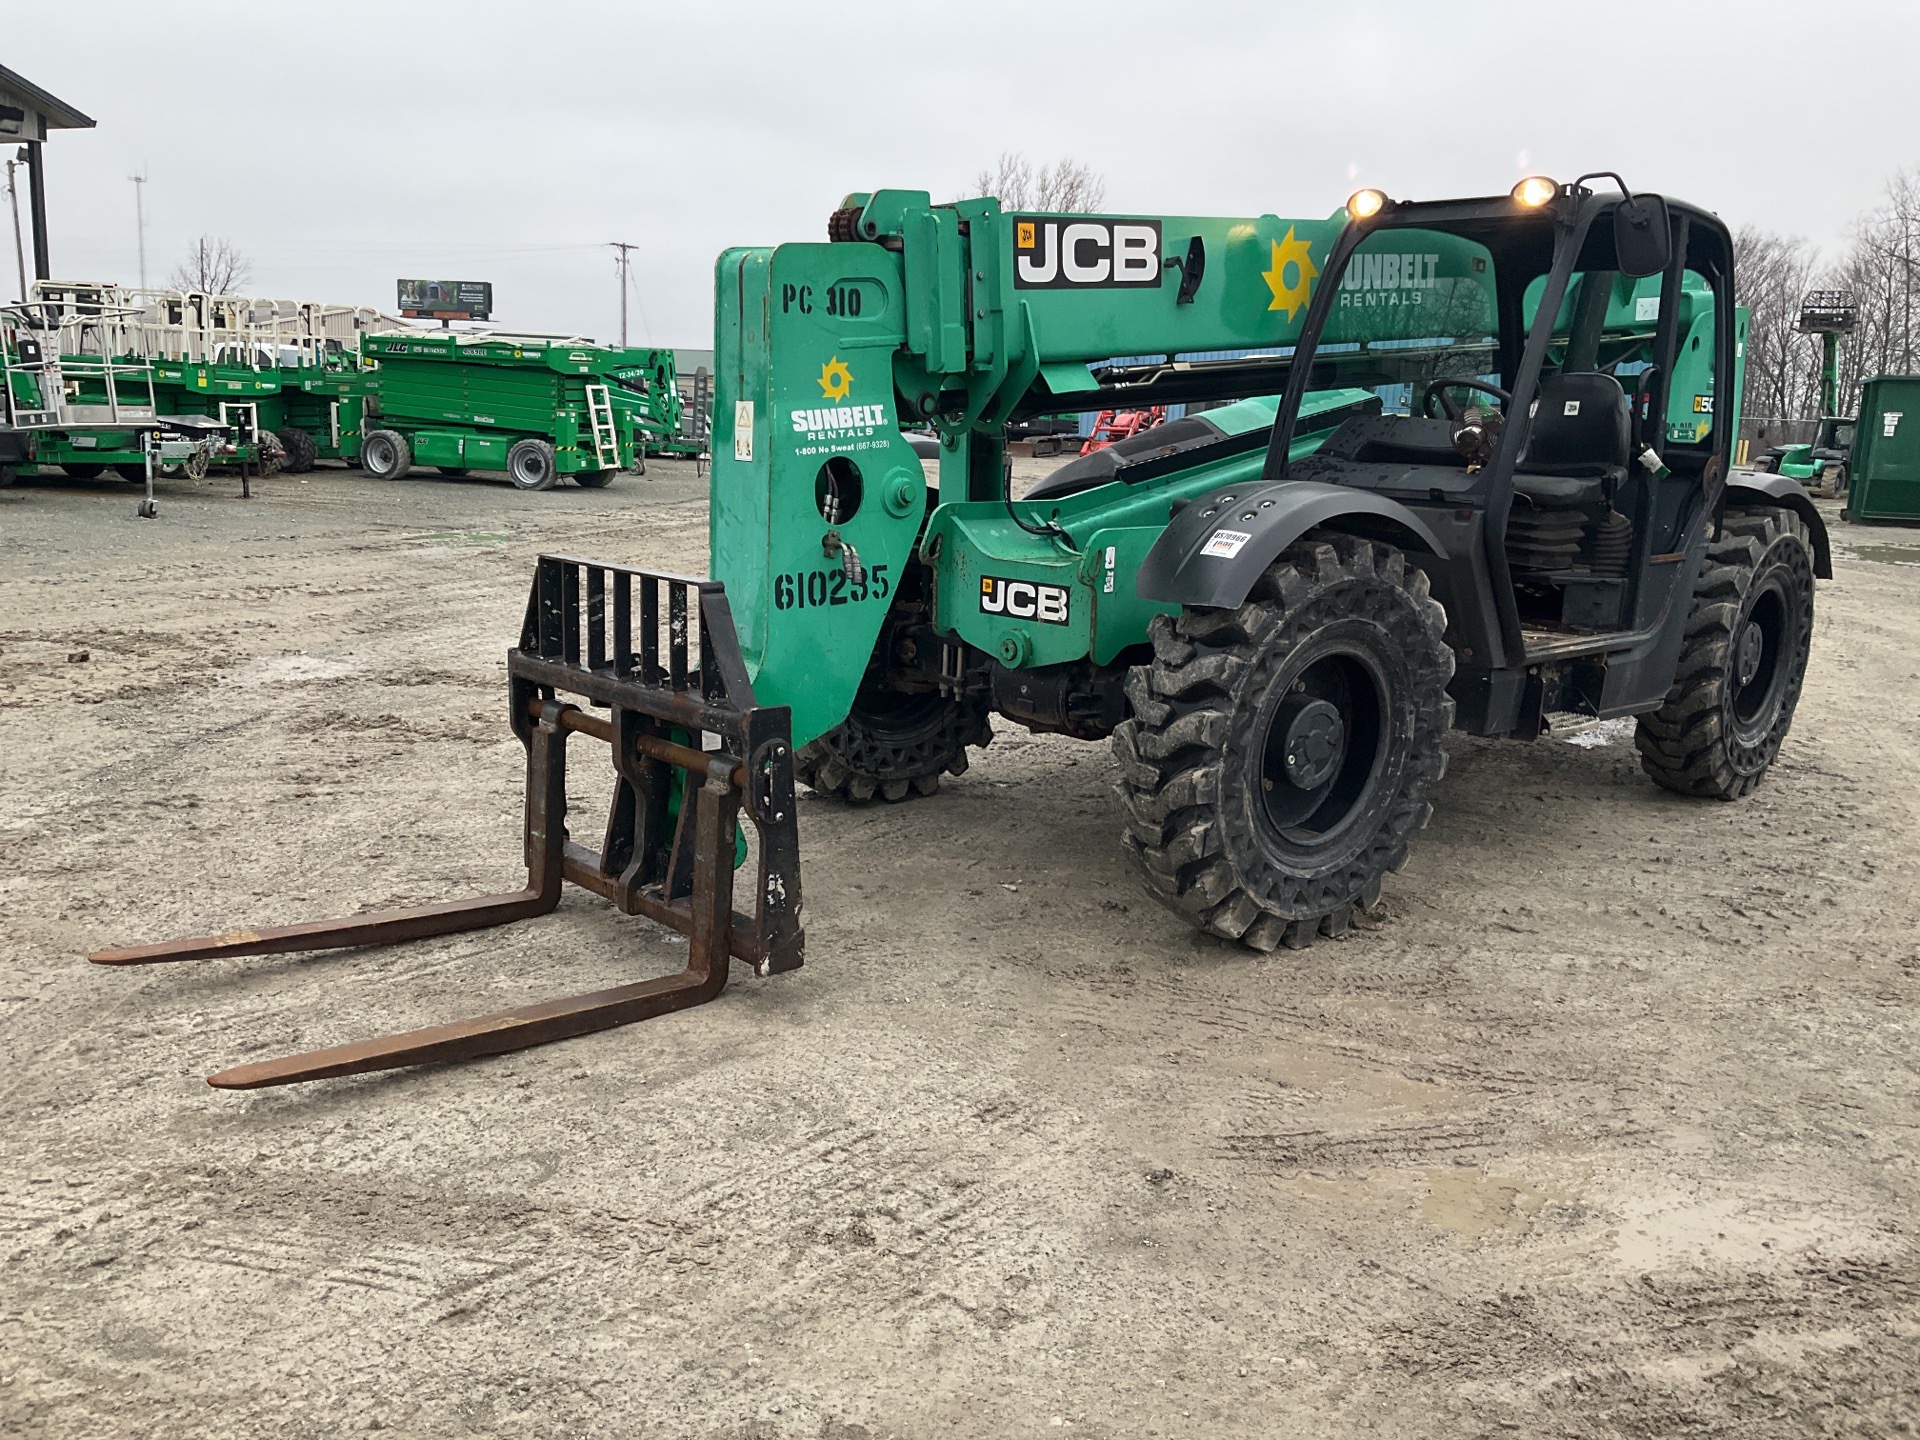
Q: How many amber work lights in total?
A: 2